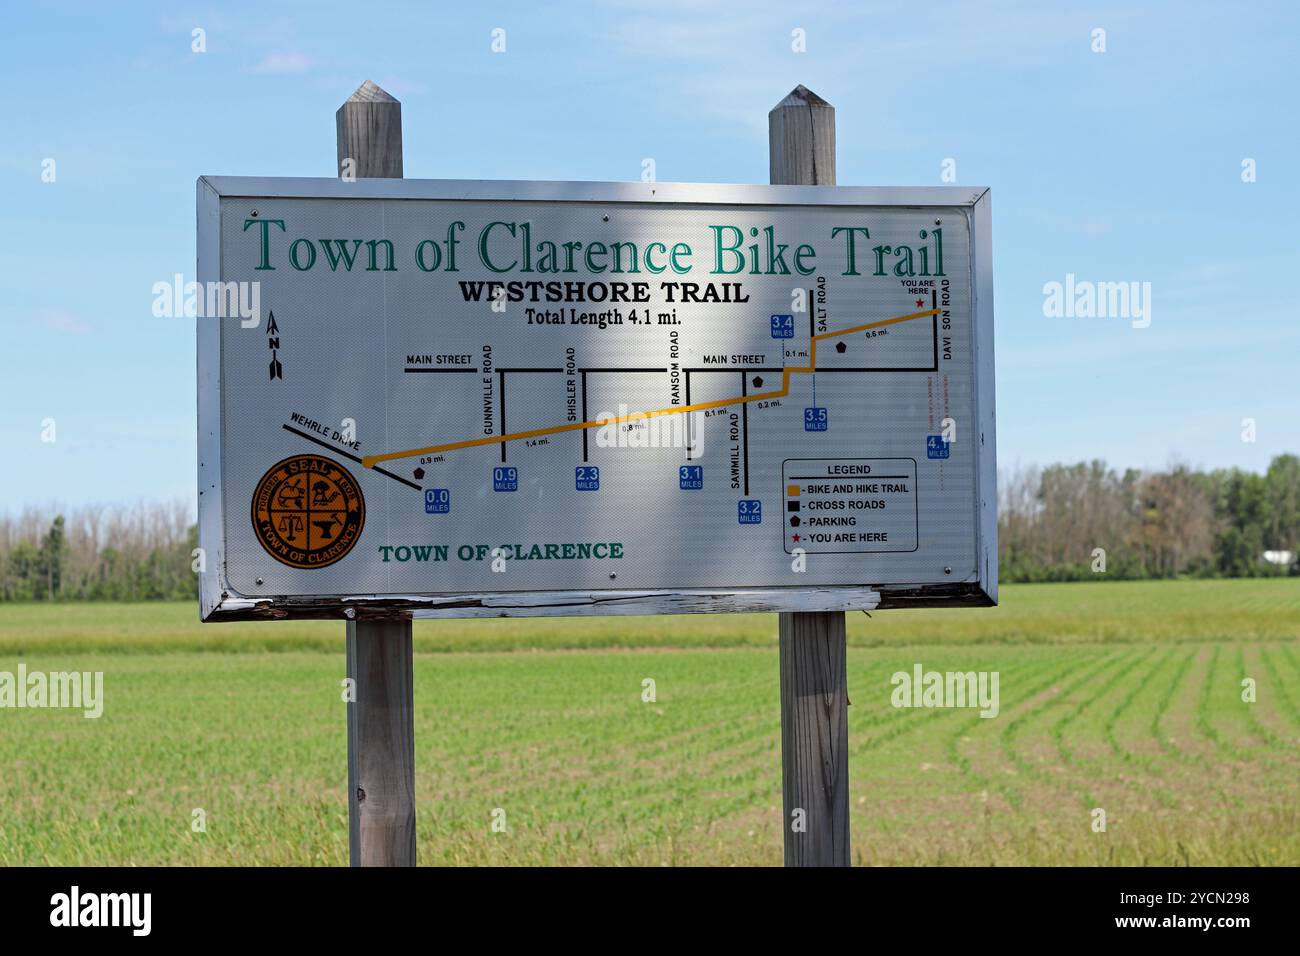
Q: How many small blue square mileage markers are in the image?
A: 8